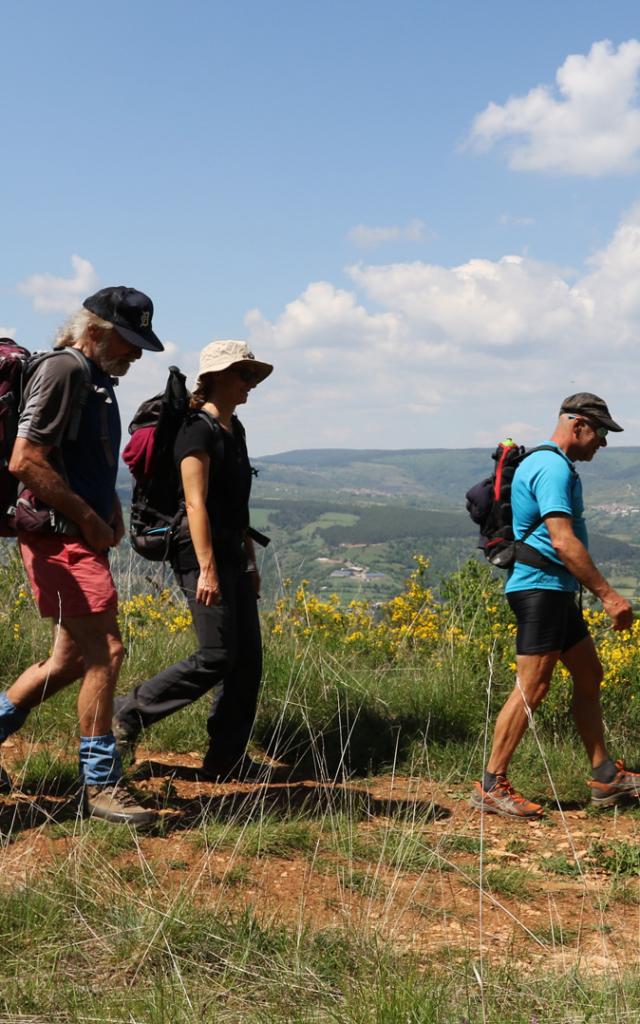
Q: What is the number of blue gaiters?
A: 2